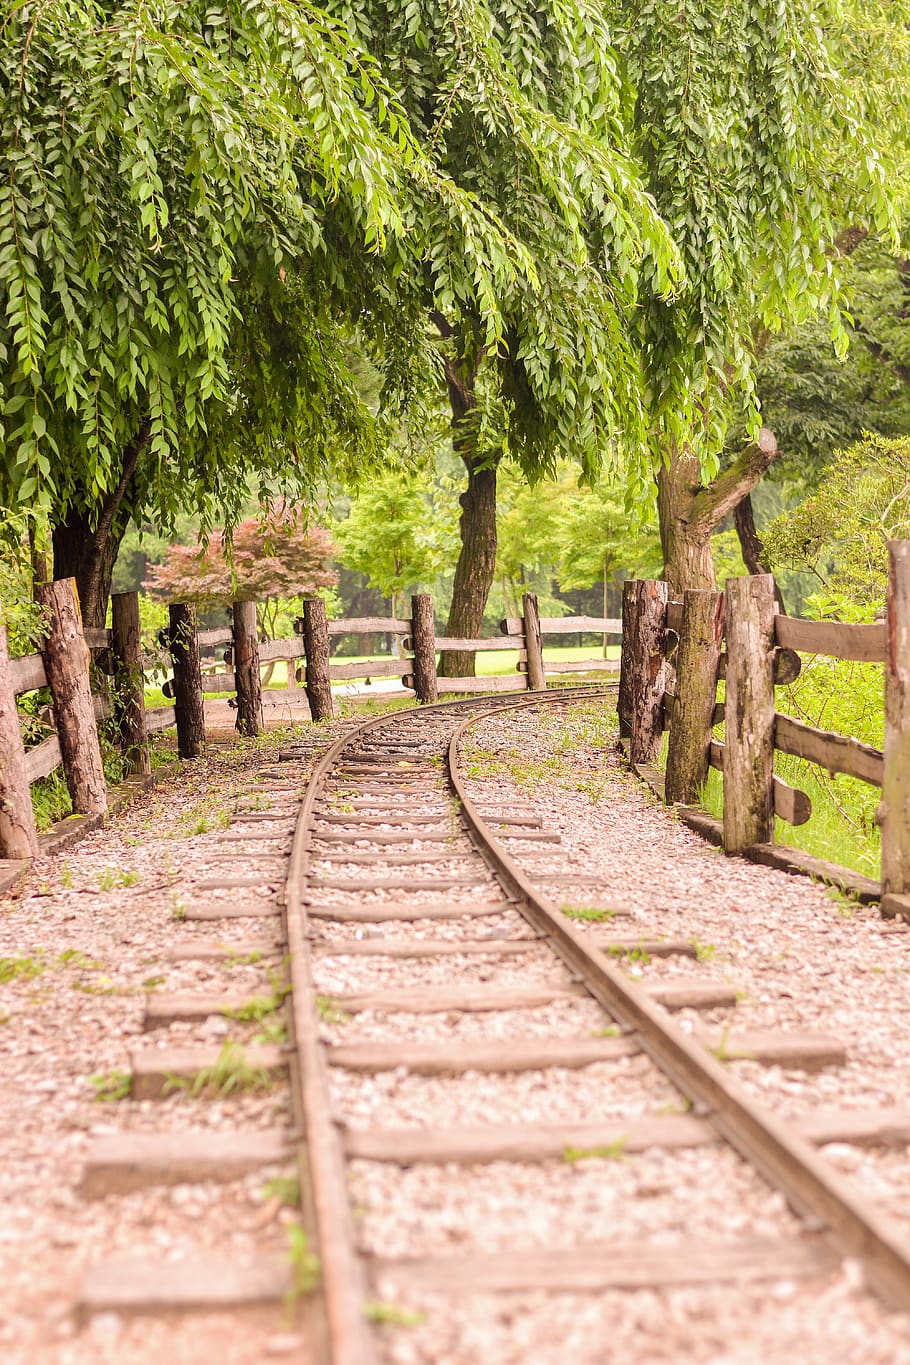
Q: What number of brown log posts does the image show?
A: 13